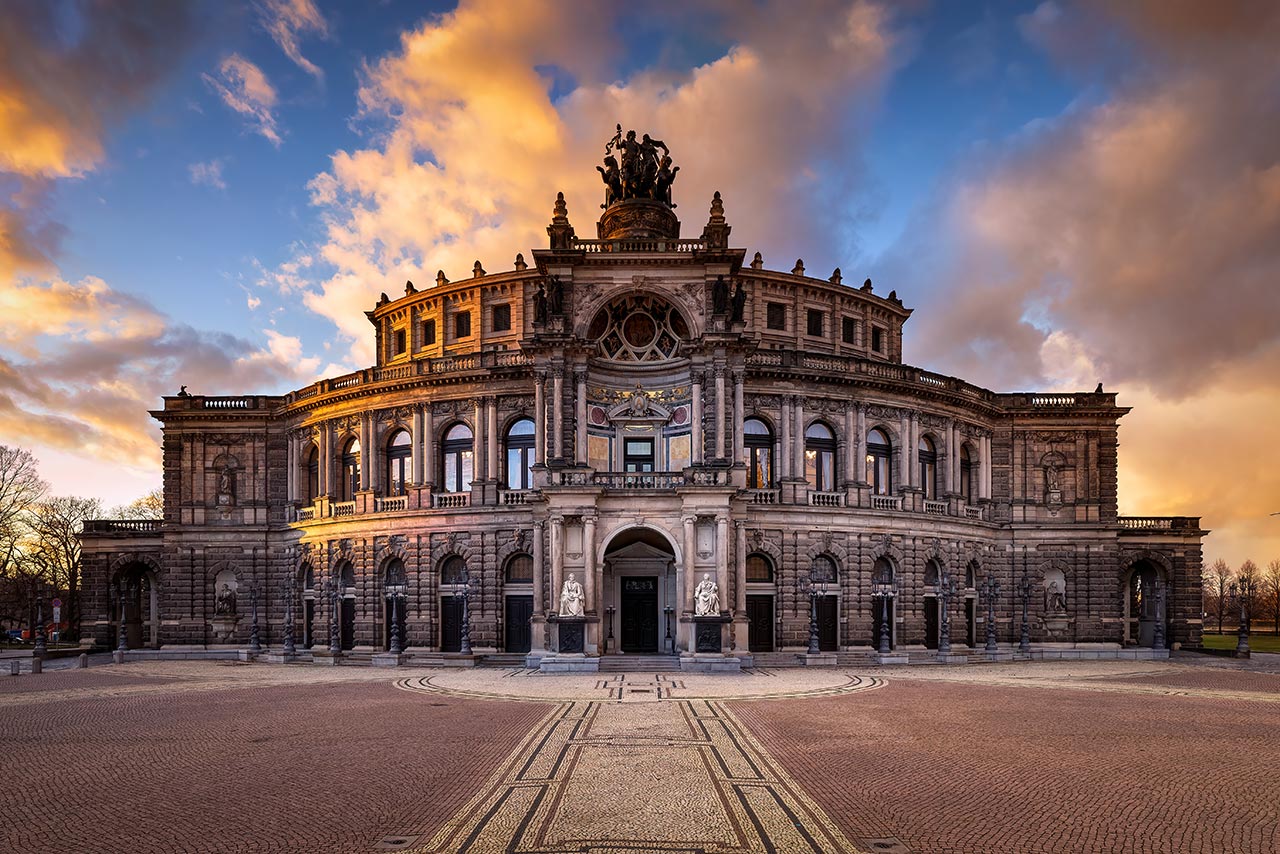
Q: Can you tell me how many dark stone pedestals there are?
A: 2